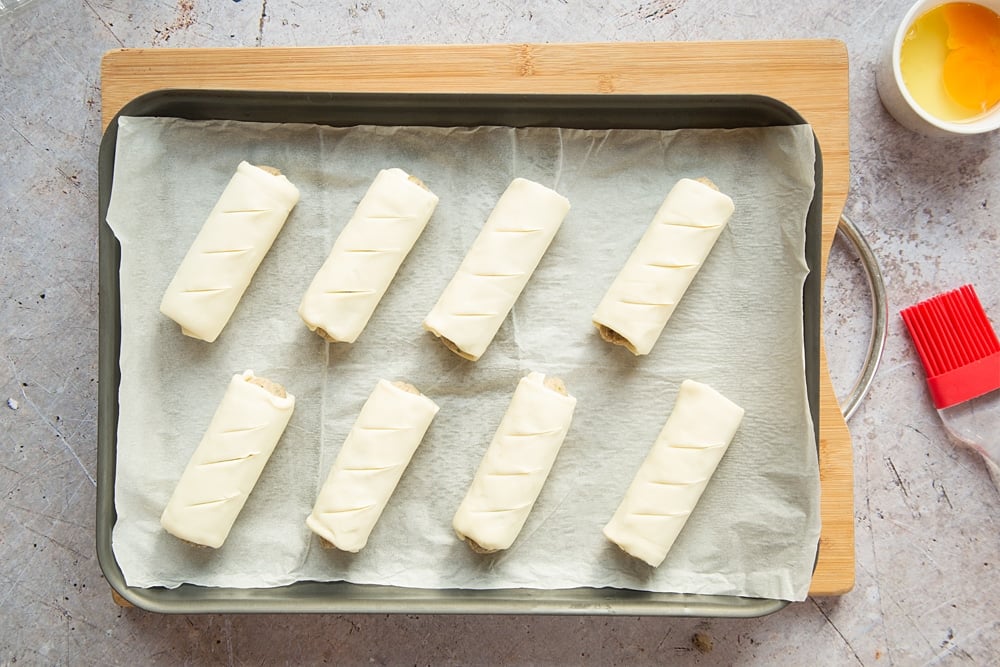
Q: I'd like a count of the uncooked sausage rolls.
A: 8